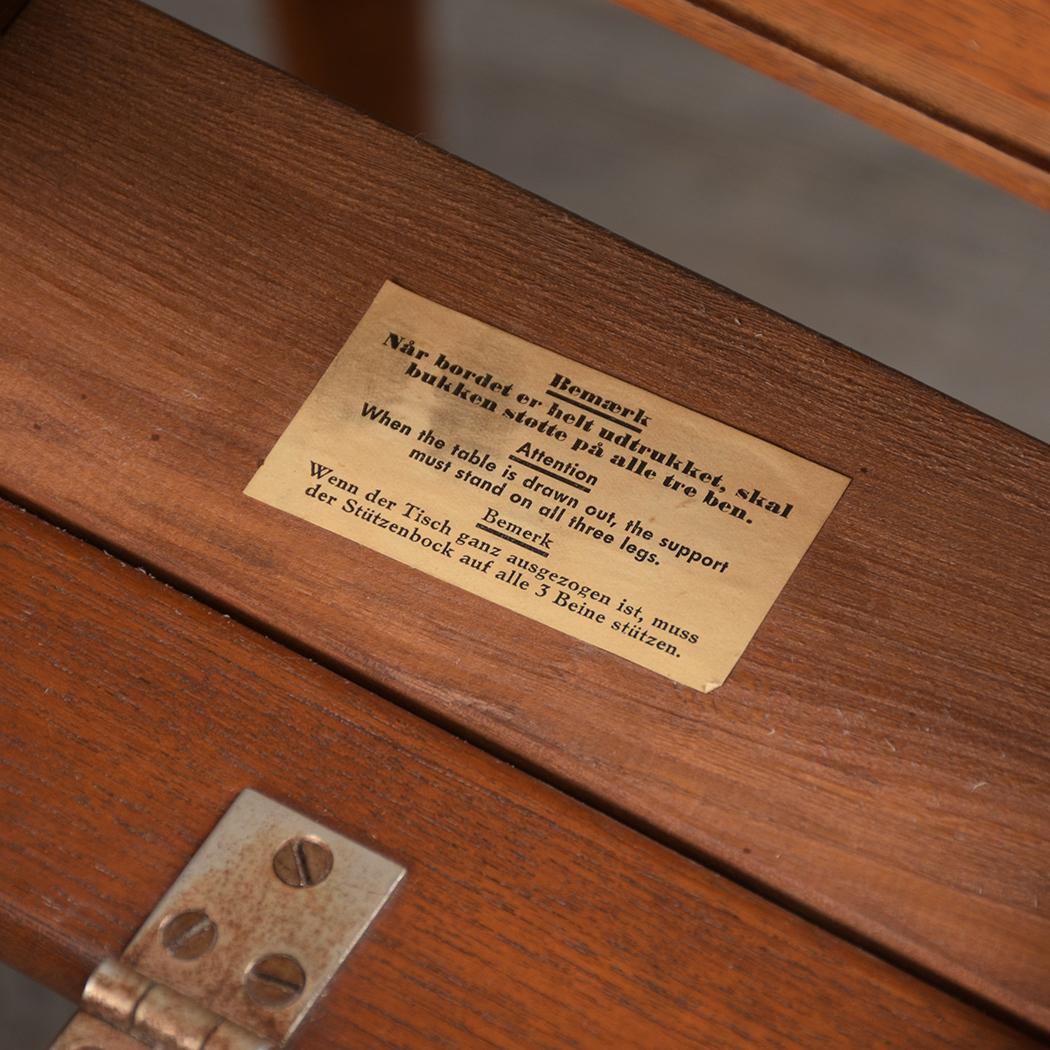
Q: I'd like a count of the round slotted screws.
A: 3